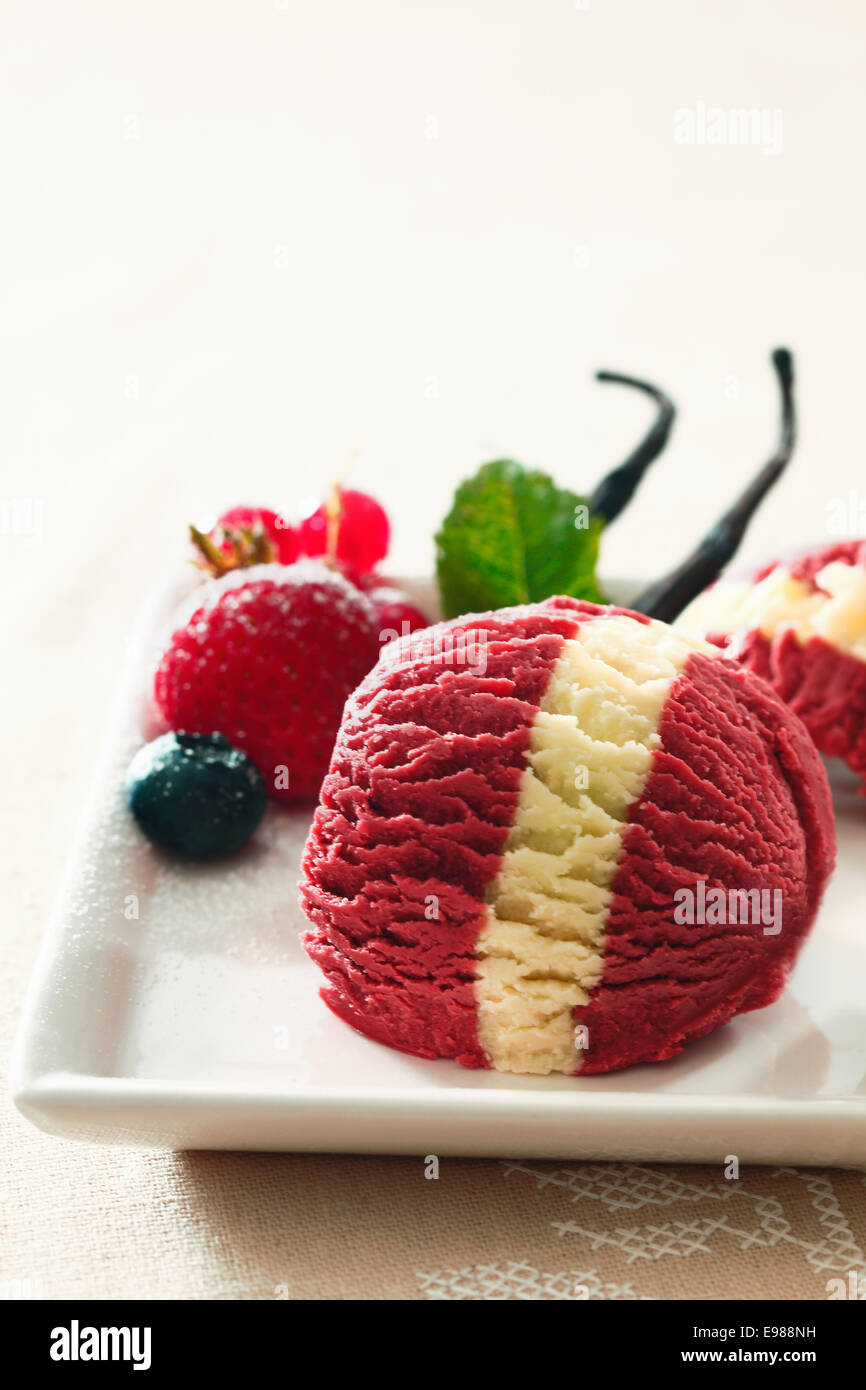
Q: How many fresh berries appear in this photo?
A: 5